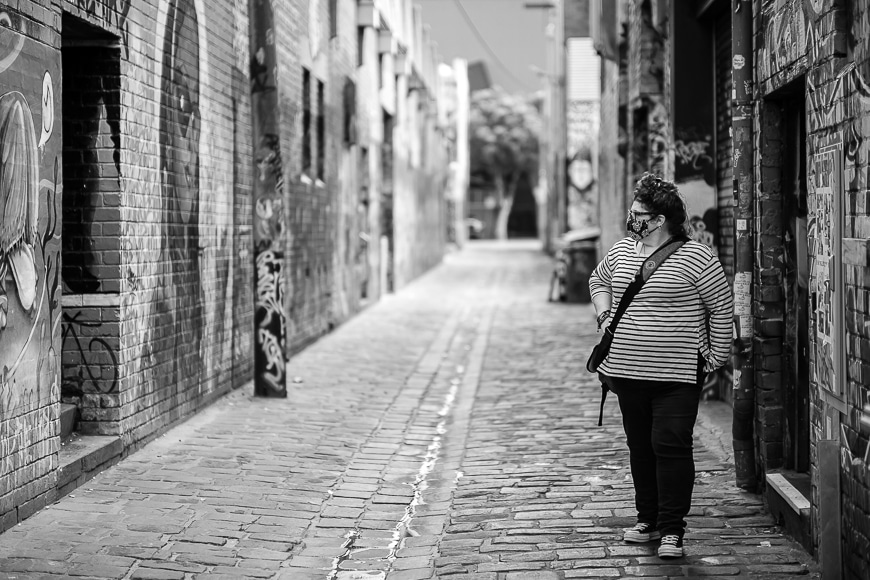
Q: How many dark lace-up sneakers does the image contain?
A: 2